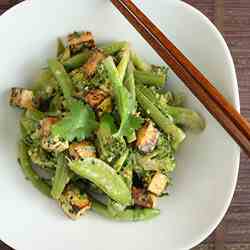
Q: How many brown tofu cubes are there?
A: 10